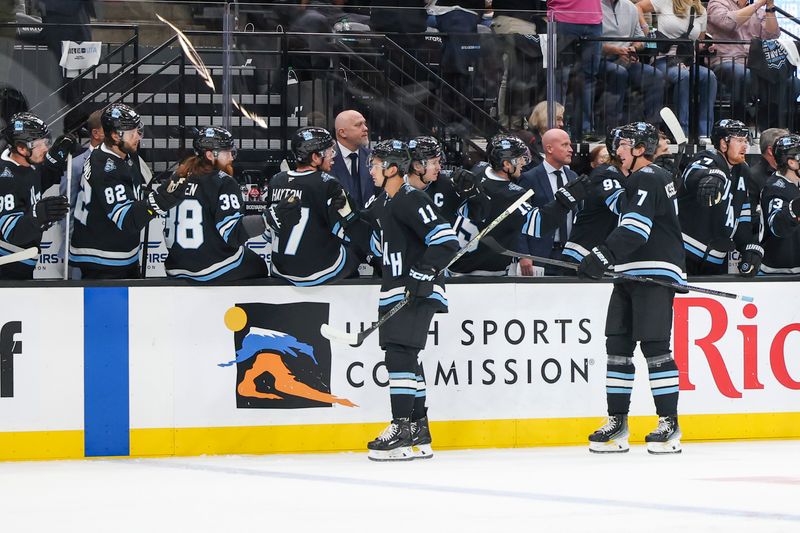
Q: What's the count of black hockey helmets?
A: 11